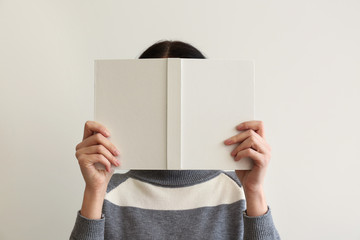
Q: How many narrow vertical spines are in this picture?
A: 1